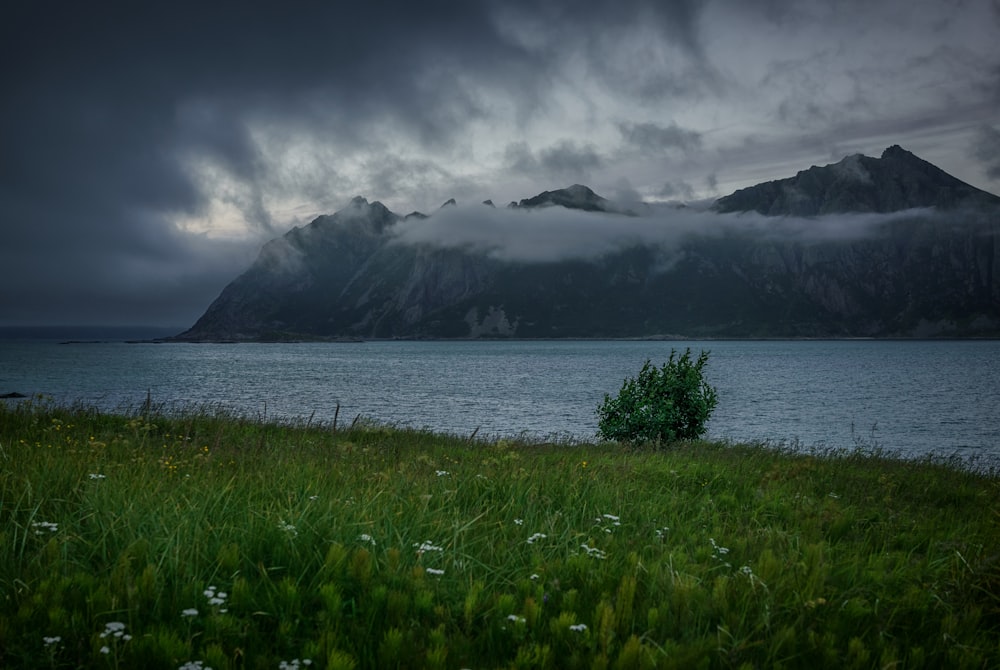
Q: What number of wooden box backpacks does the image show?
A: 0